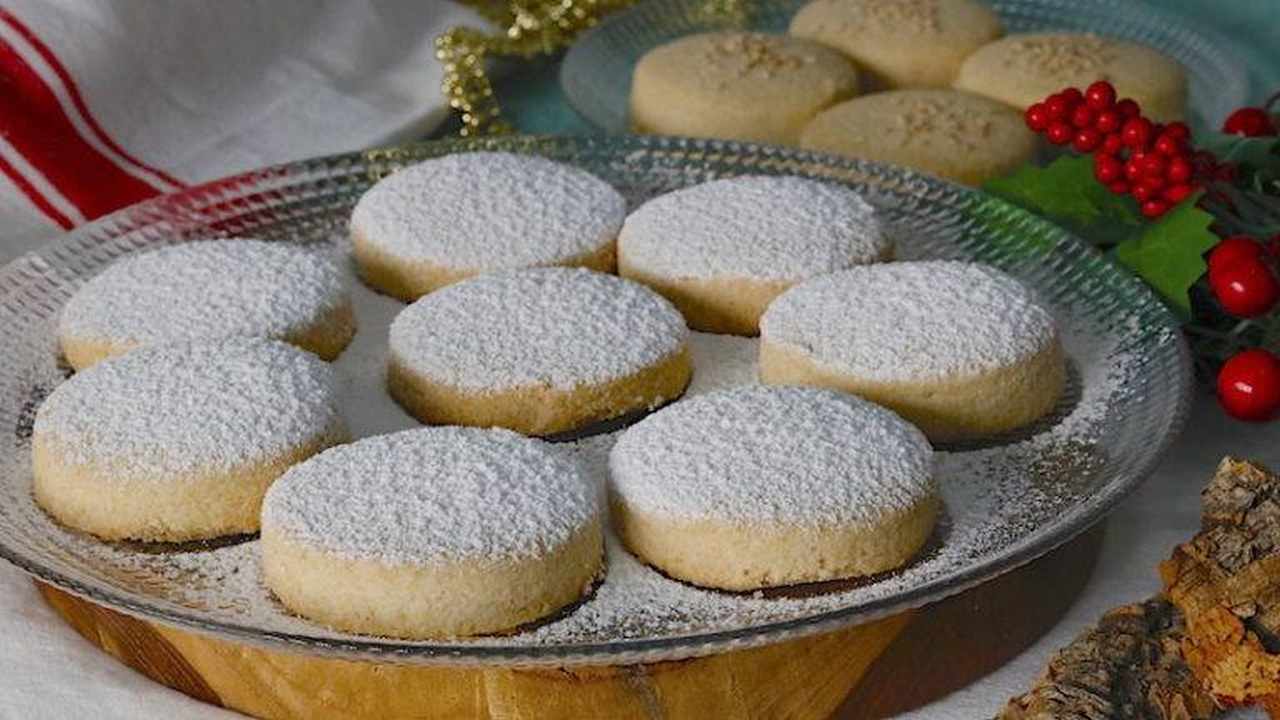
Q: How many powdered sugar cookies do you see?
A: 8